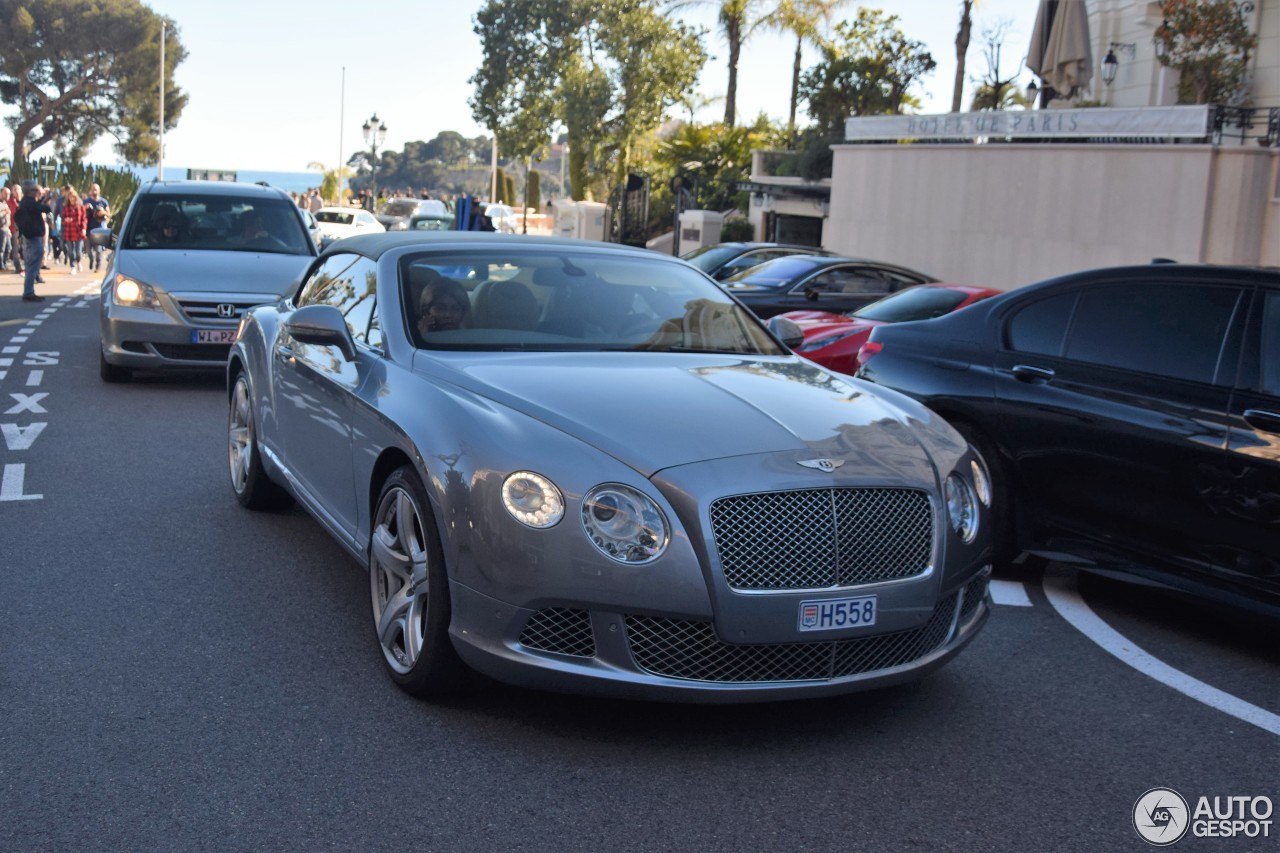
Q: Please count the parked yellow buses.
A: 0